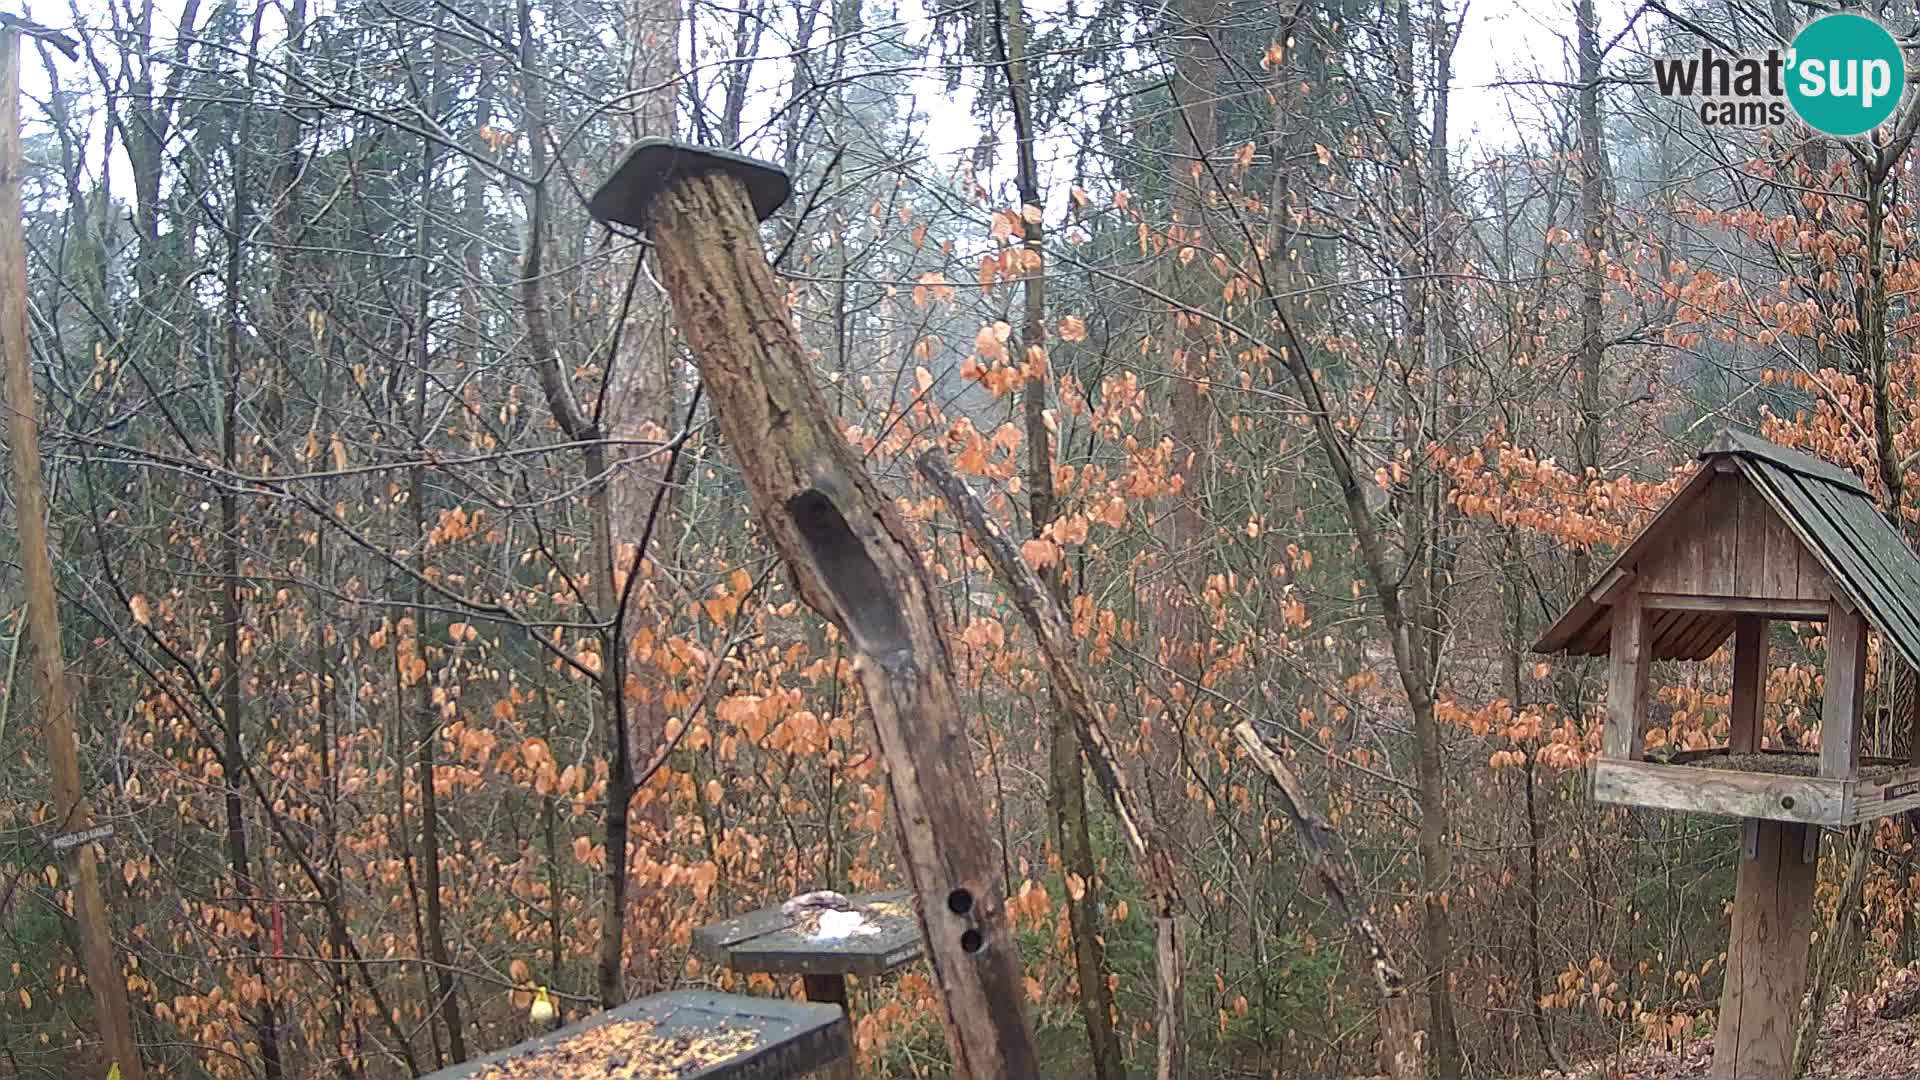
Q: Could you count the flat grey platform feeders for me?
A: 2